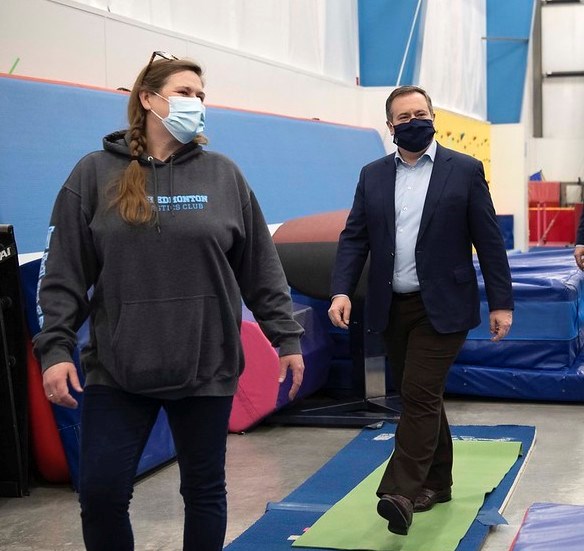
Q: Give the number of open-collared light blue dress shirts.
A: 1